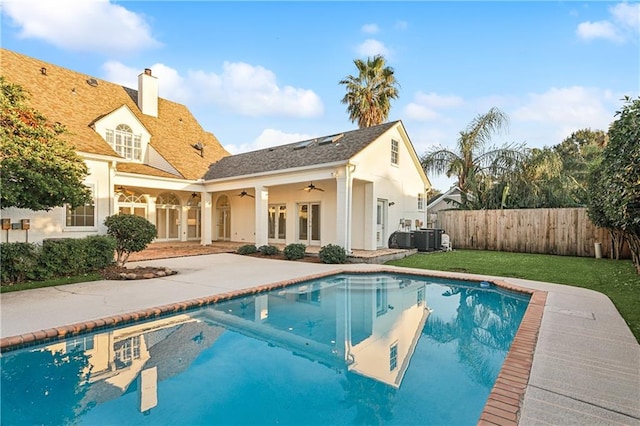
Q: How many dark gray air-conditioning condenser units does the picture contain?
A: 3